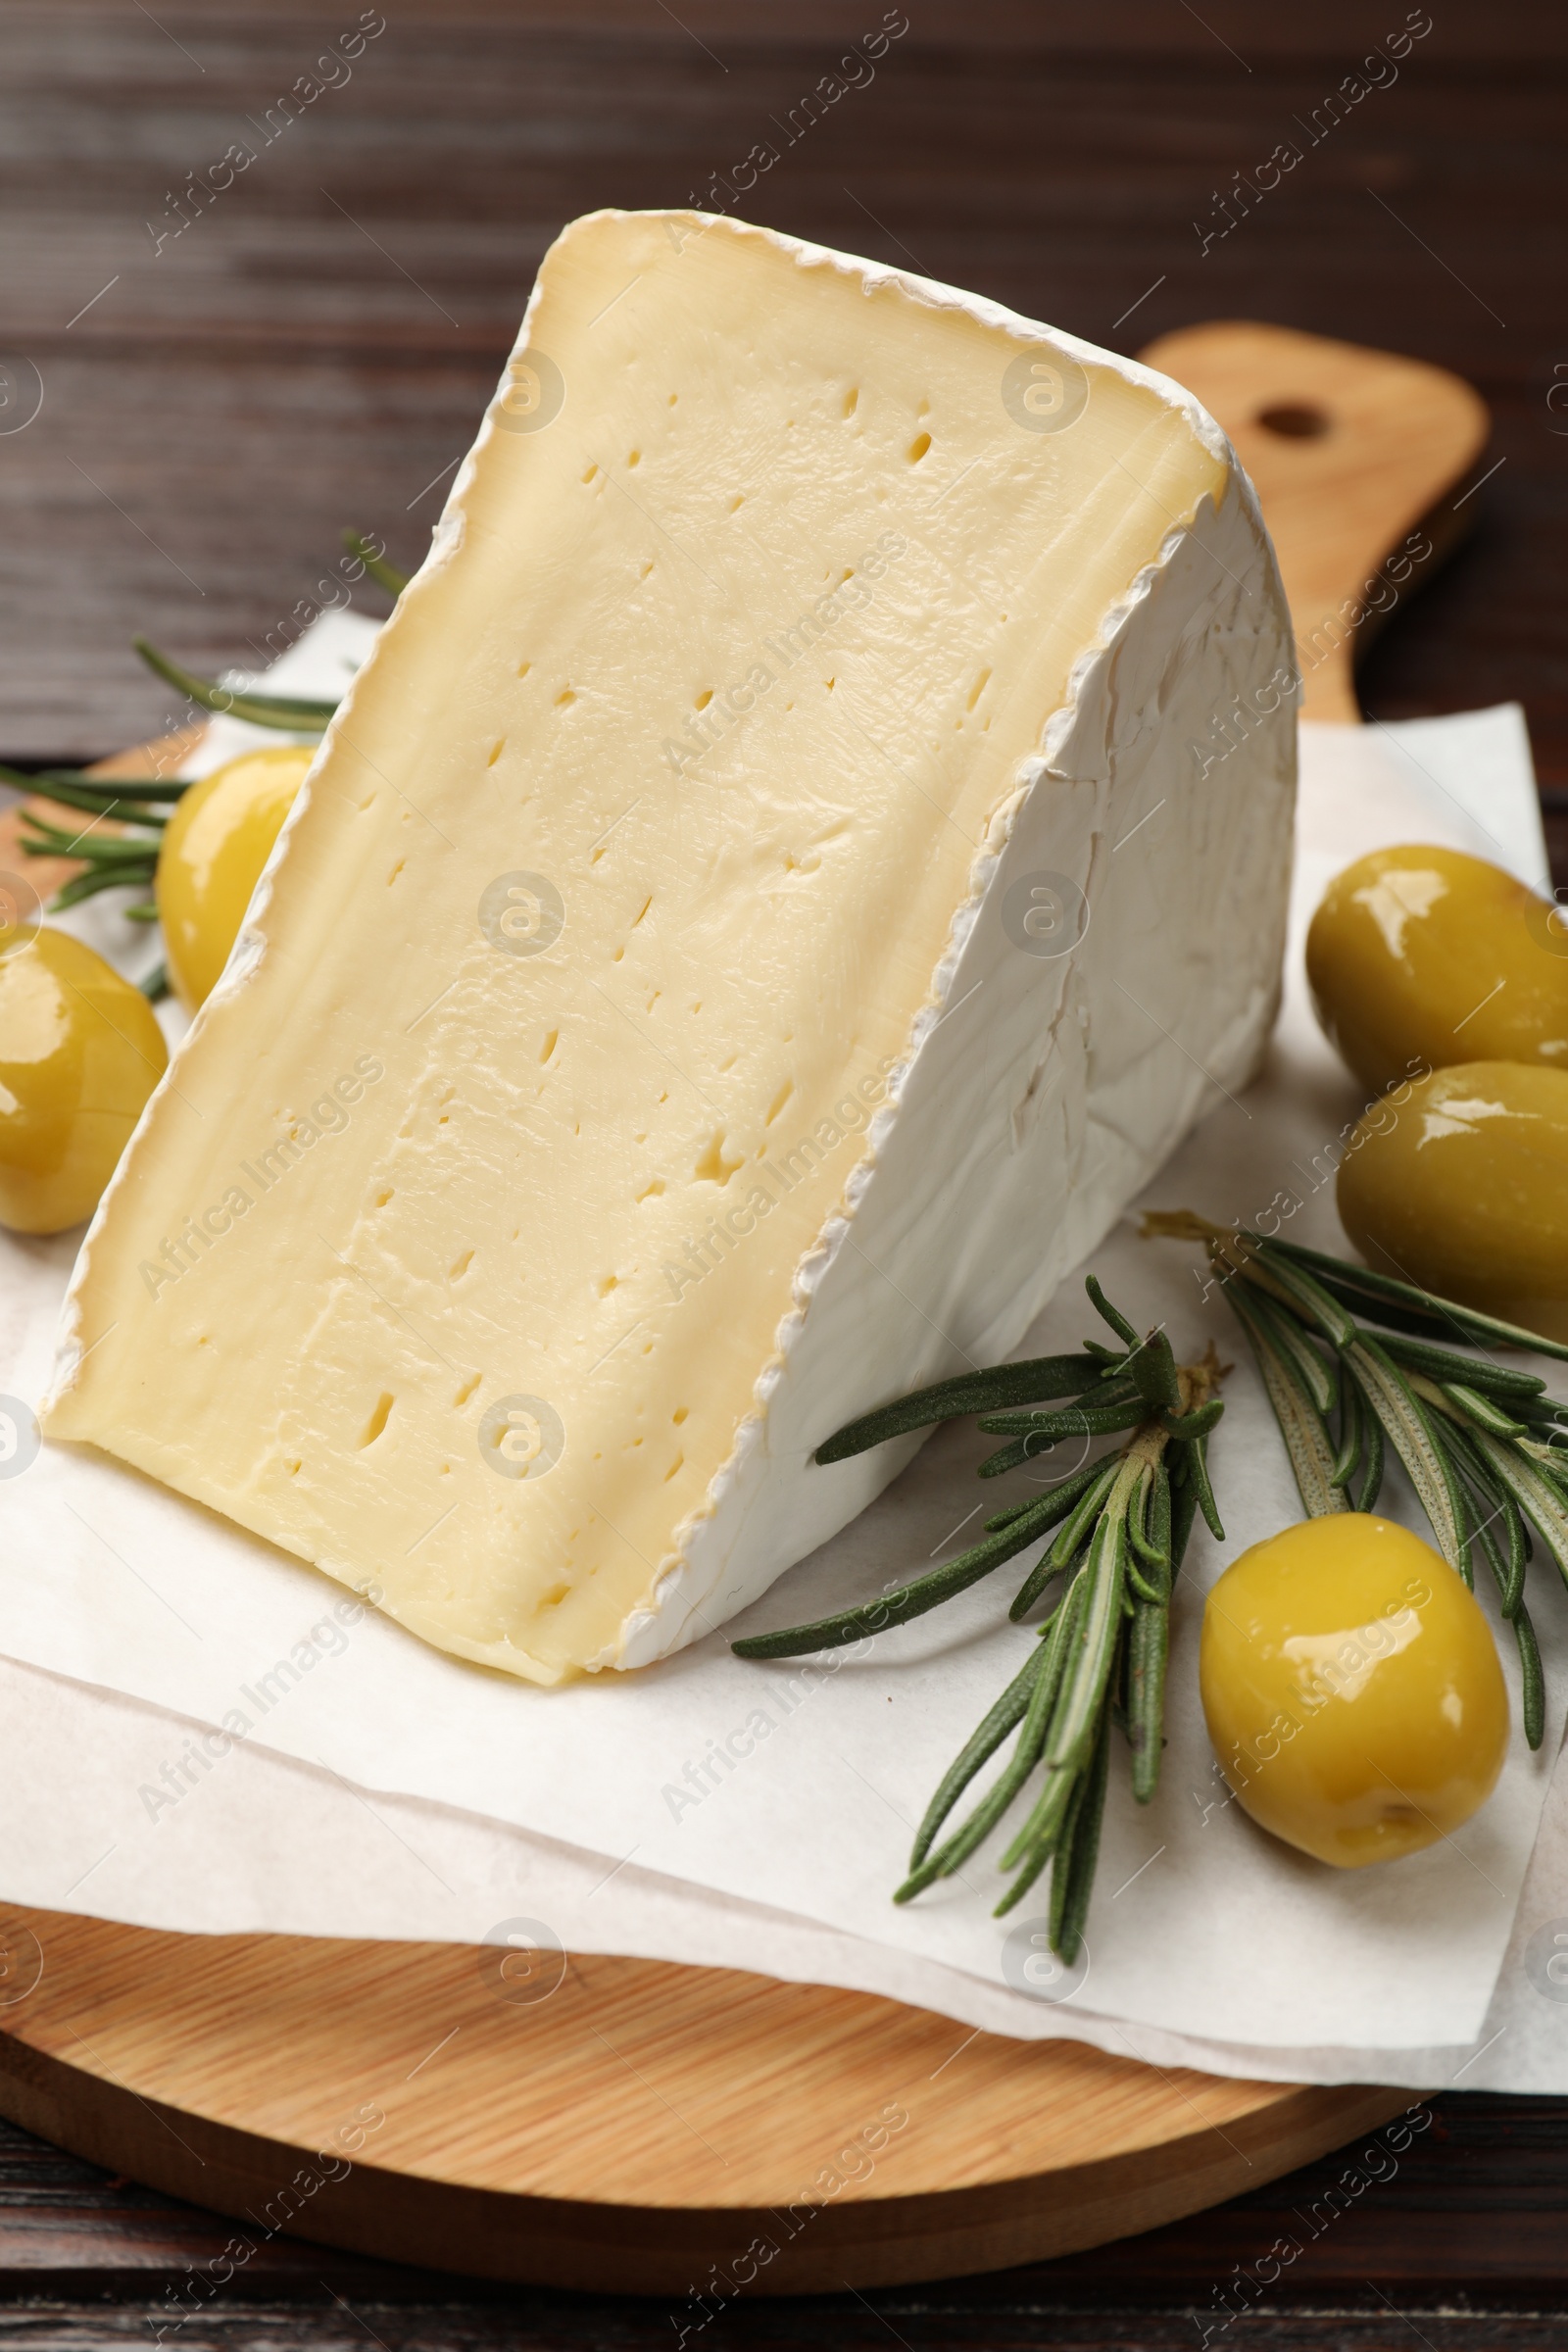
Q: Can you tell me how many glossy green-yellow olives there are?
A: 5